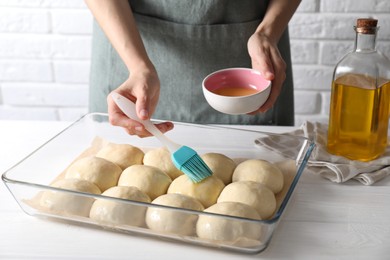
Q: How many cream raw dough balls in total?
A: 12